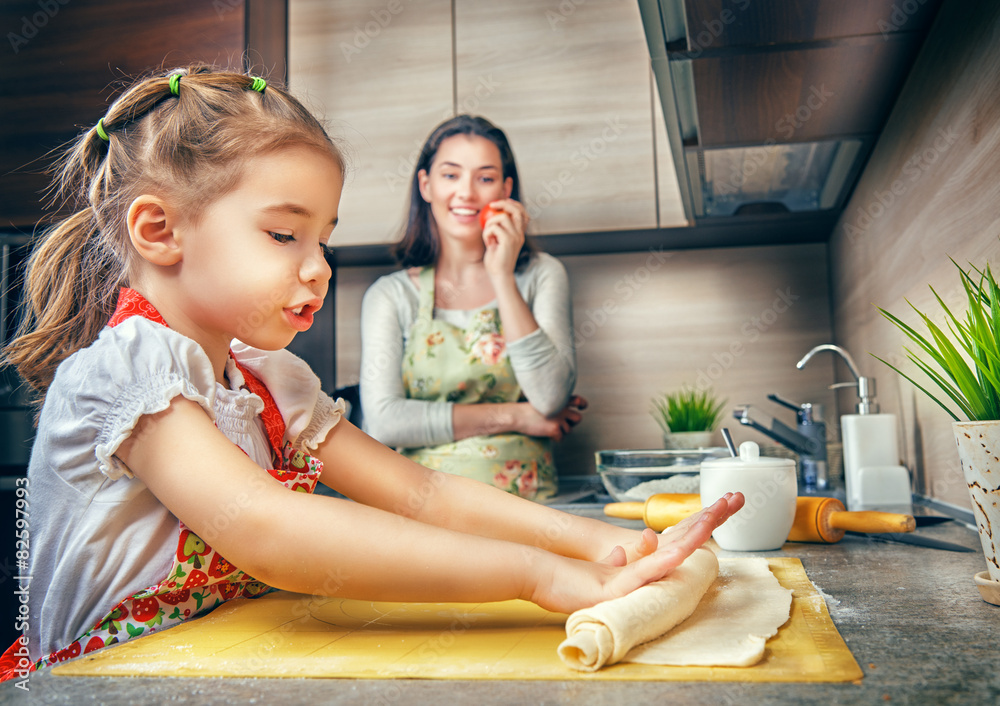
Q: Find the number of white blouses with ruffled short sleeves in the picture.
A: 1